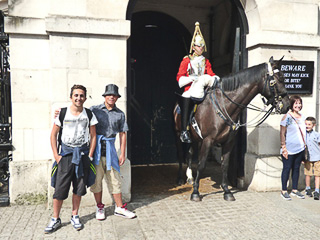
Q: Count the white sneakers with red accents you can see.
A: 2